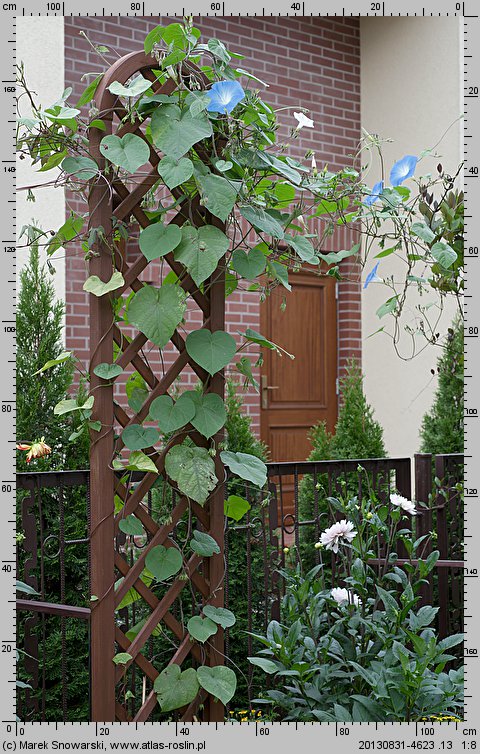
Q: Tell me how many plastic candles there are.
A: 0